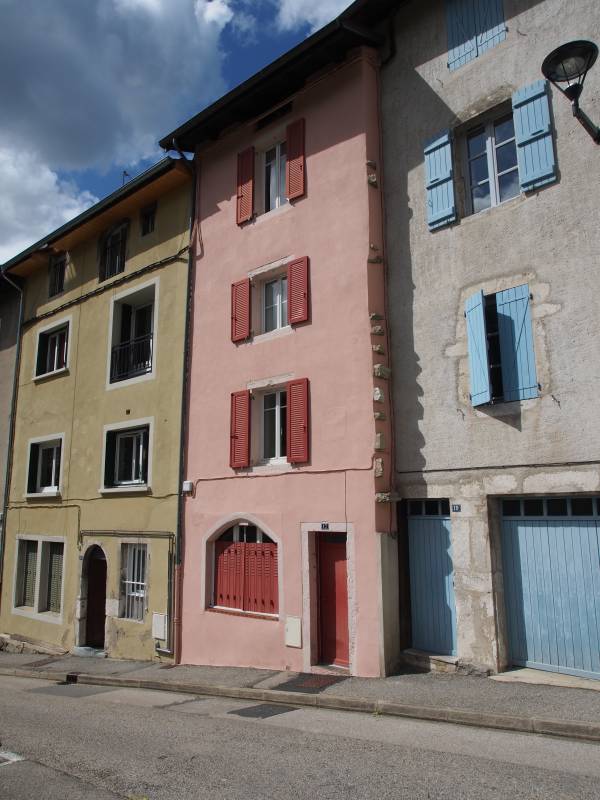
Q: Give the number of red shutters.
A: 8